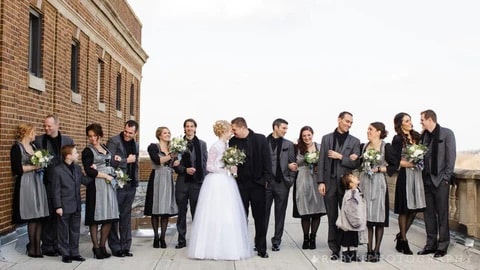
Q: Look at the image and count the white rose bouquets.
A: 7